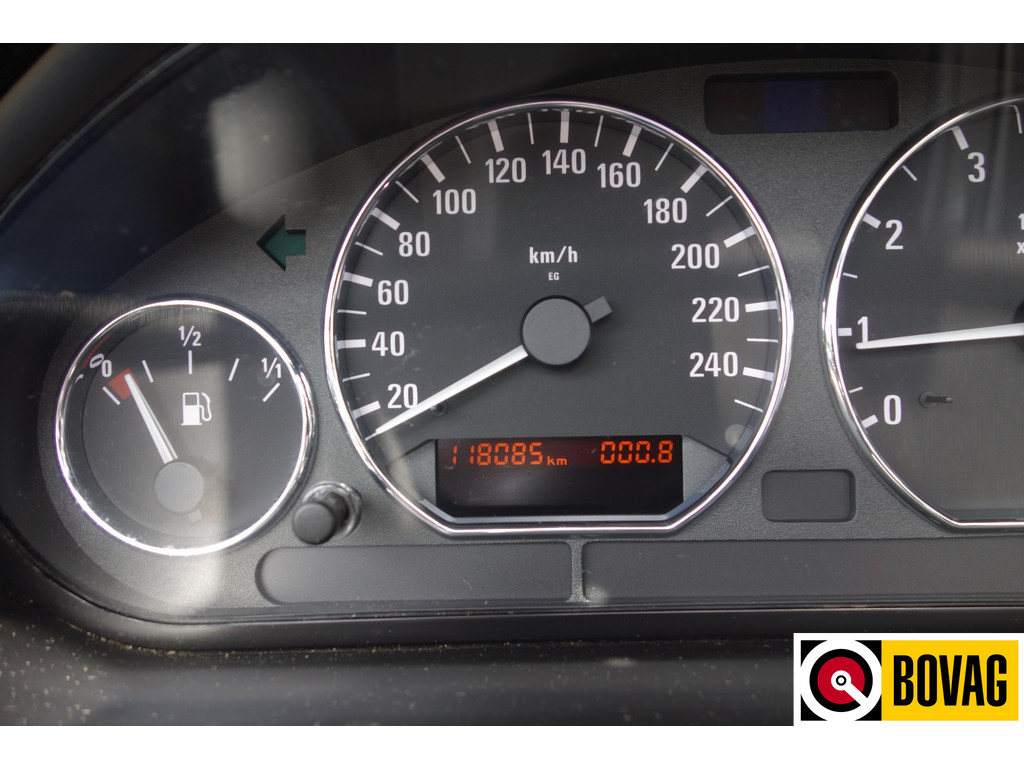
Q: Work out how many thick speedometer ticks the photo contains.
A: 12